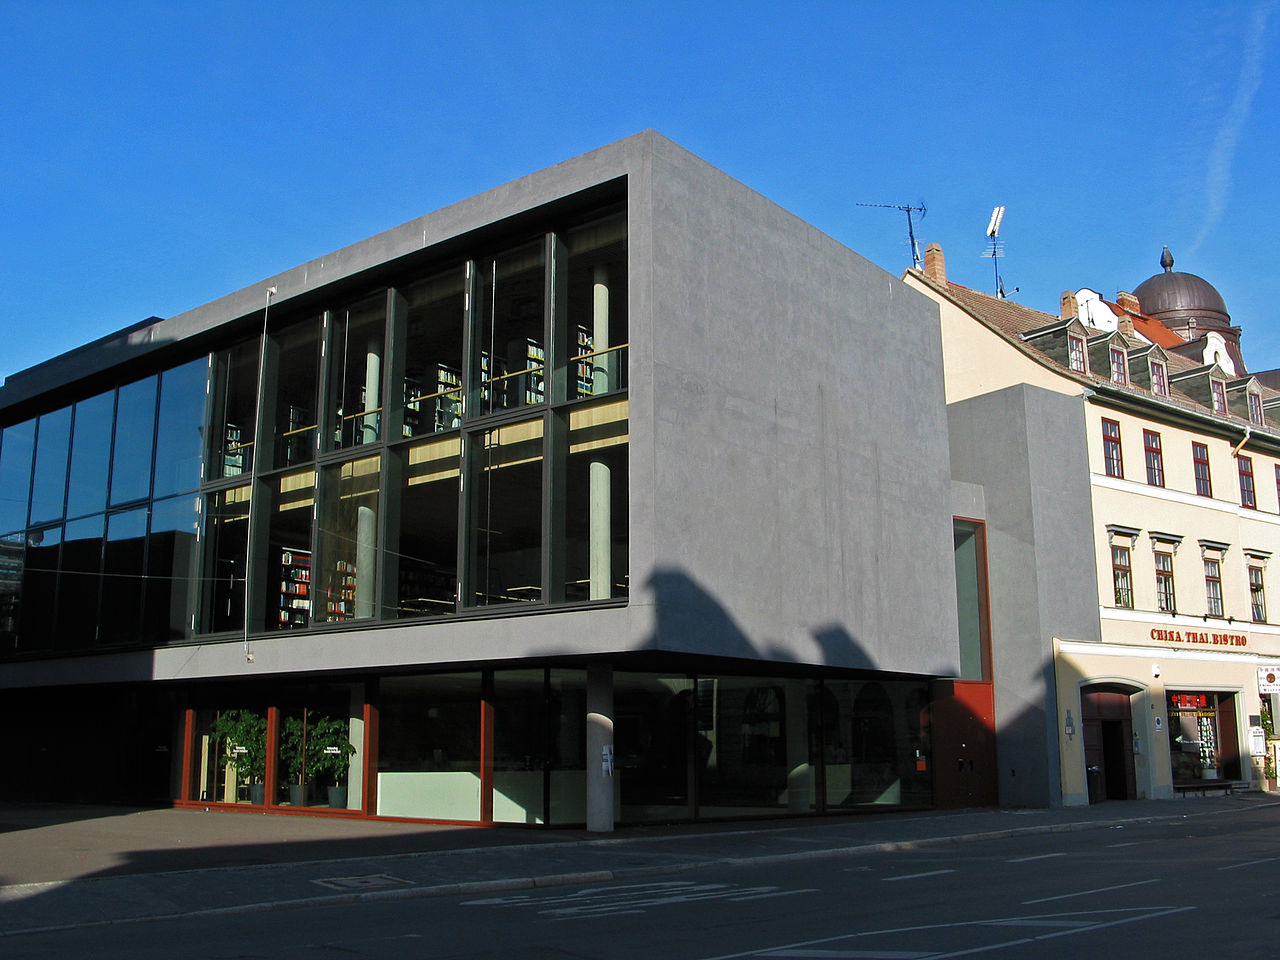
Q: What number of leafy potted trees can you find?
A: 3